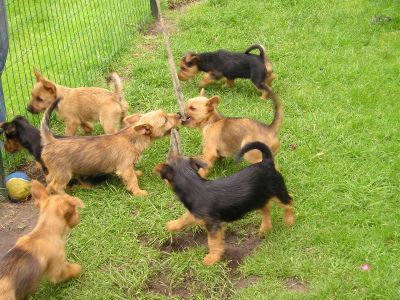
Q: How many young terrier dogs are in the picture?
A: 7